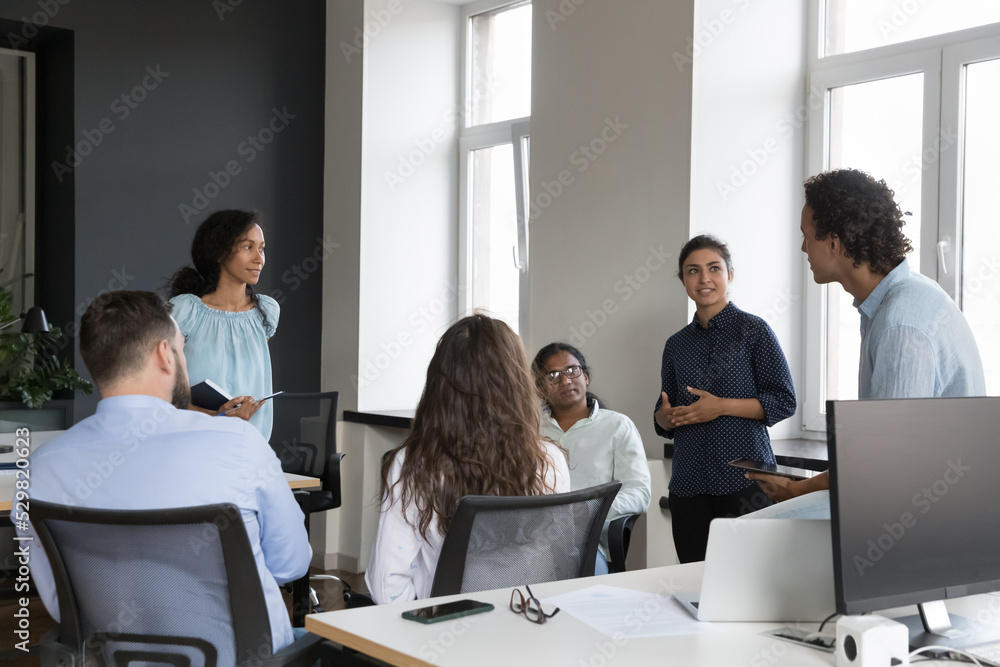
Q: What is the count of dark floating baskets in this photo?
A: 0